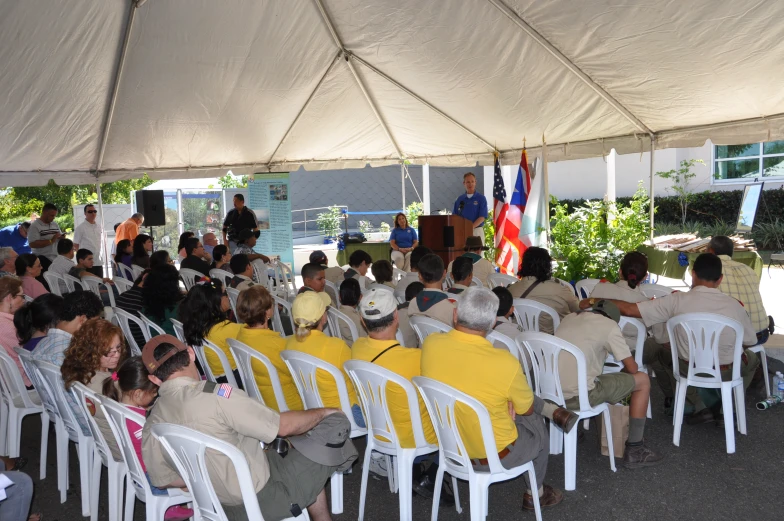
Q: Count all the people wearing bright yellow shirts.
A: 5